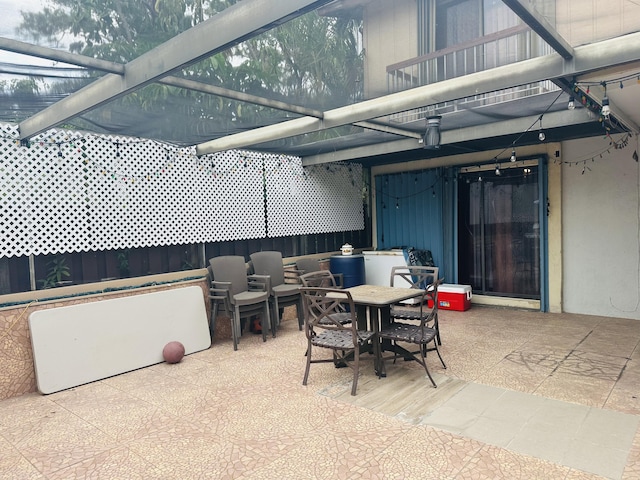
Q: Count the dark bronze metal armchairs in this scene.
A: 4